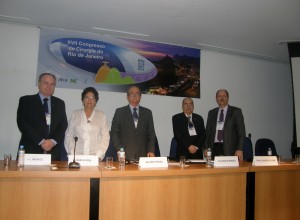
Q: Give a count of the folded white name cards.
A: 5